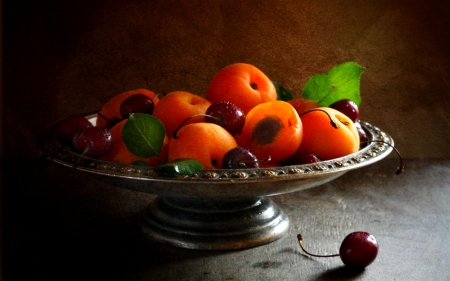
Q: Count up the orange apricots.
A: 8